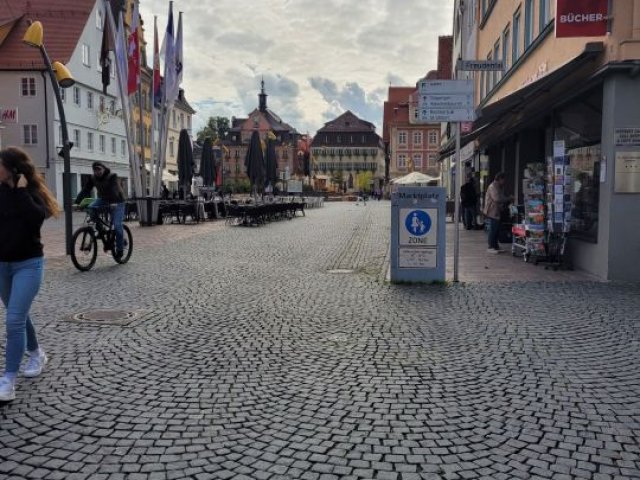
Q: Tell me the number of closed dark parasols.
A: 4